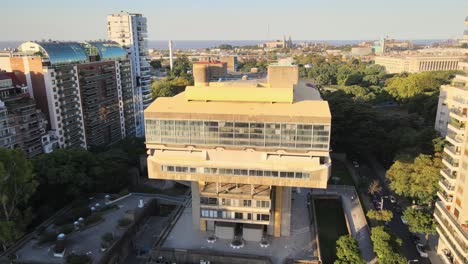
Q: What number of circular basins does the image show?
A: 3